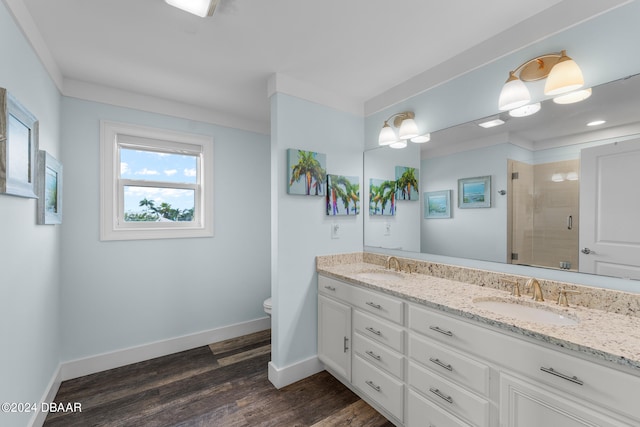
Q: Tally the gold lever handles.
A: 4